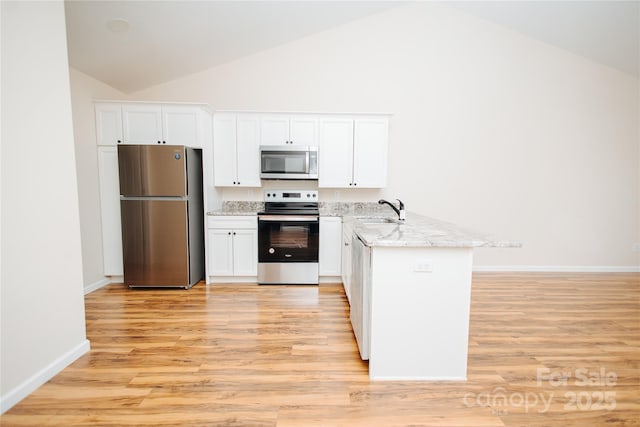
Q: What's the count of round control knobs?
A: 4